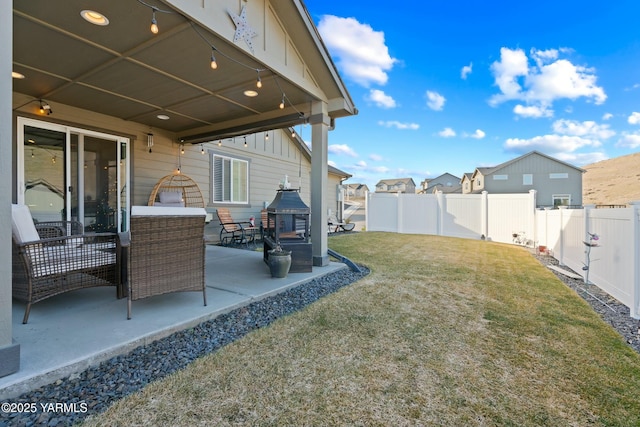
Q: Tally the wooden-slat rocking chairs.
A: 2